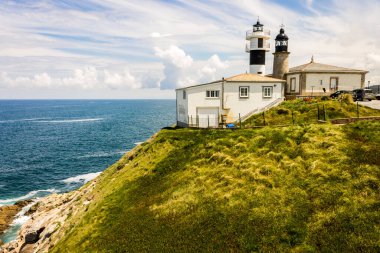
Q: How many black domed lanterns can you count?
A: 2